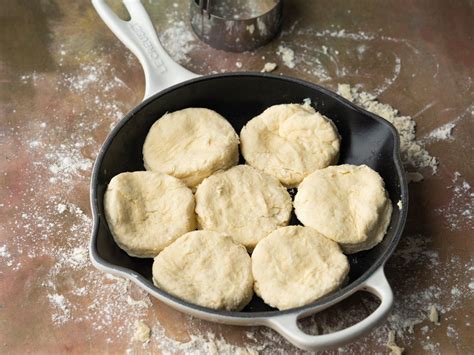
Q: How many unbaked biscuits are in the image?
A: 7